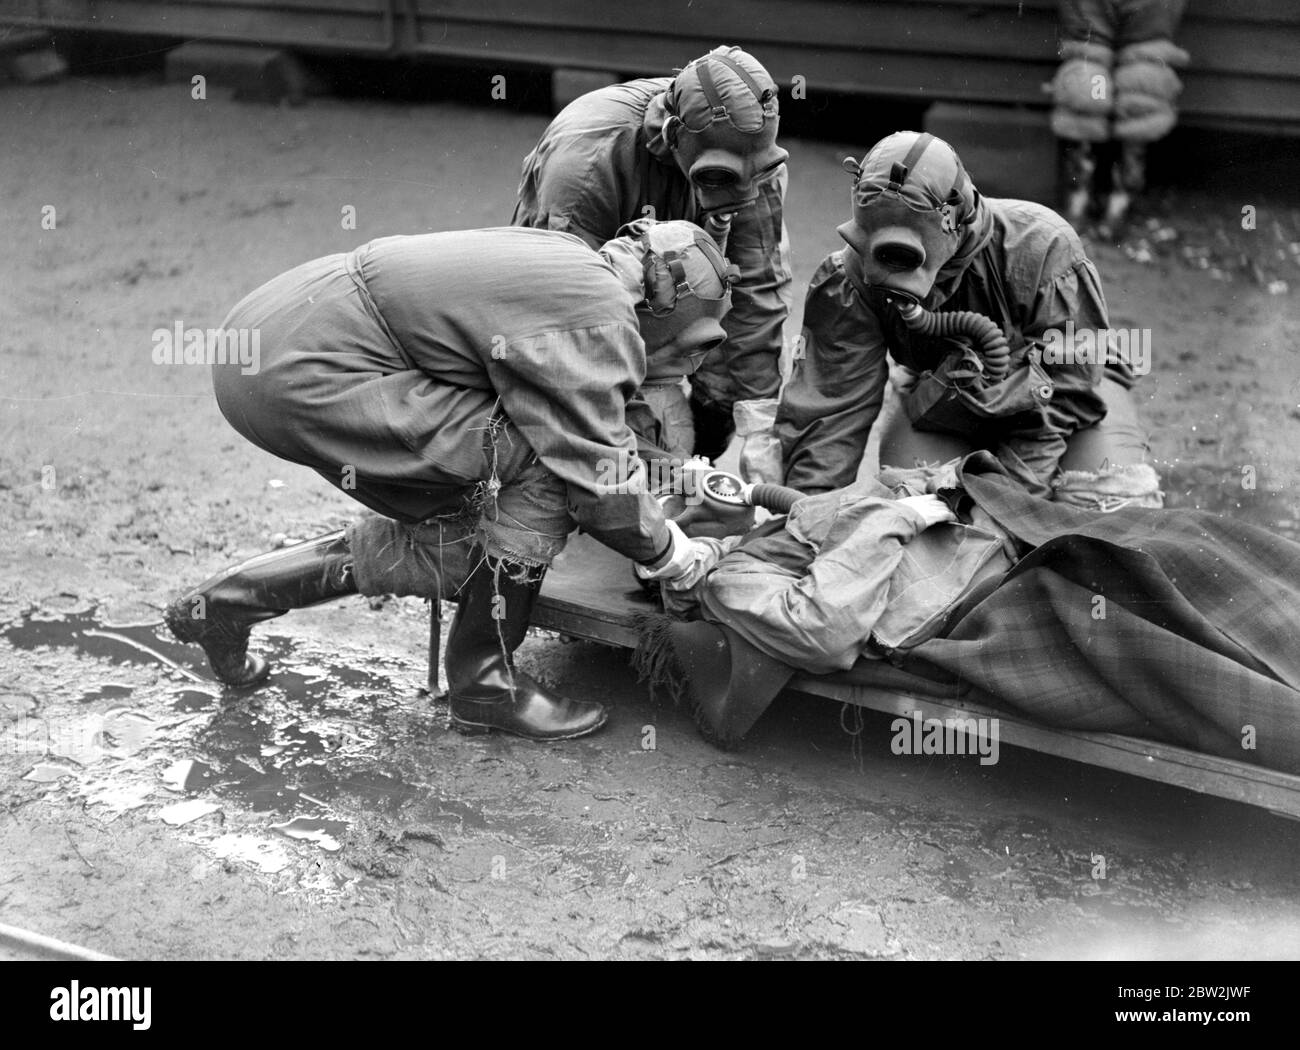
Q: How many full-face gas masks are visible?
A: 4